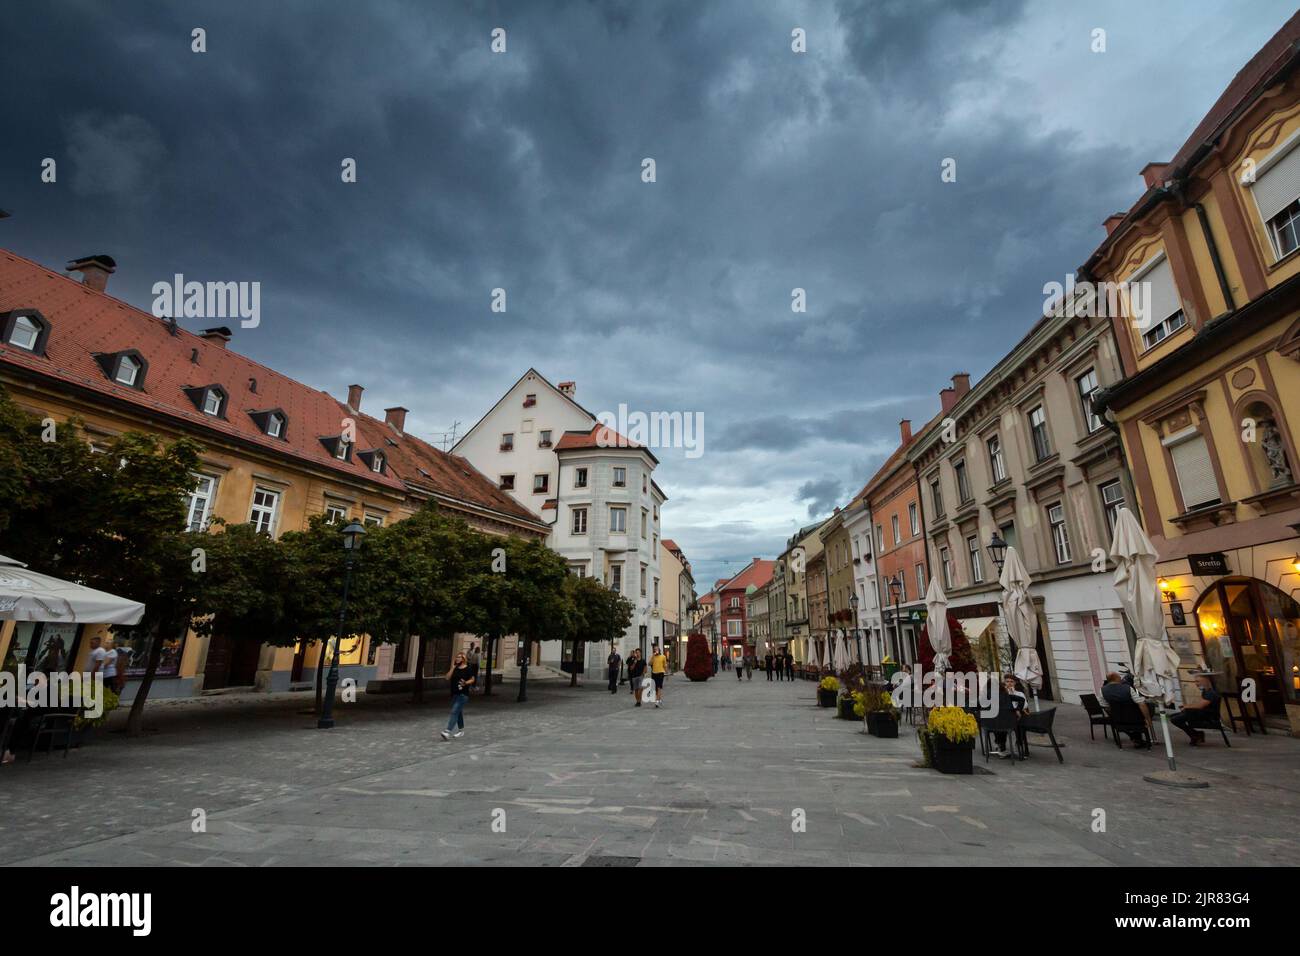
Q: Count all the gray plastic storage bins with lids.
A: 0